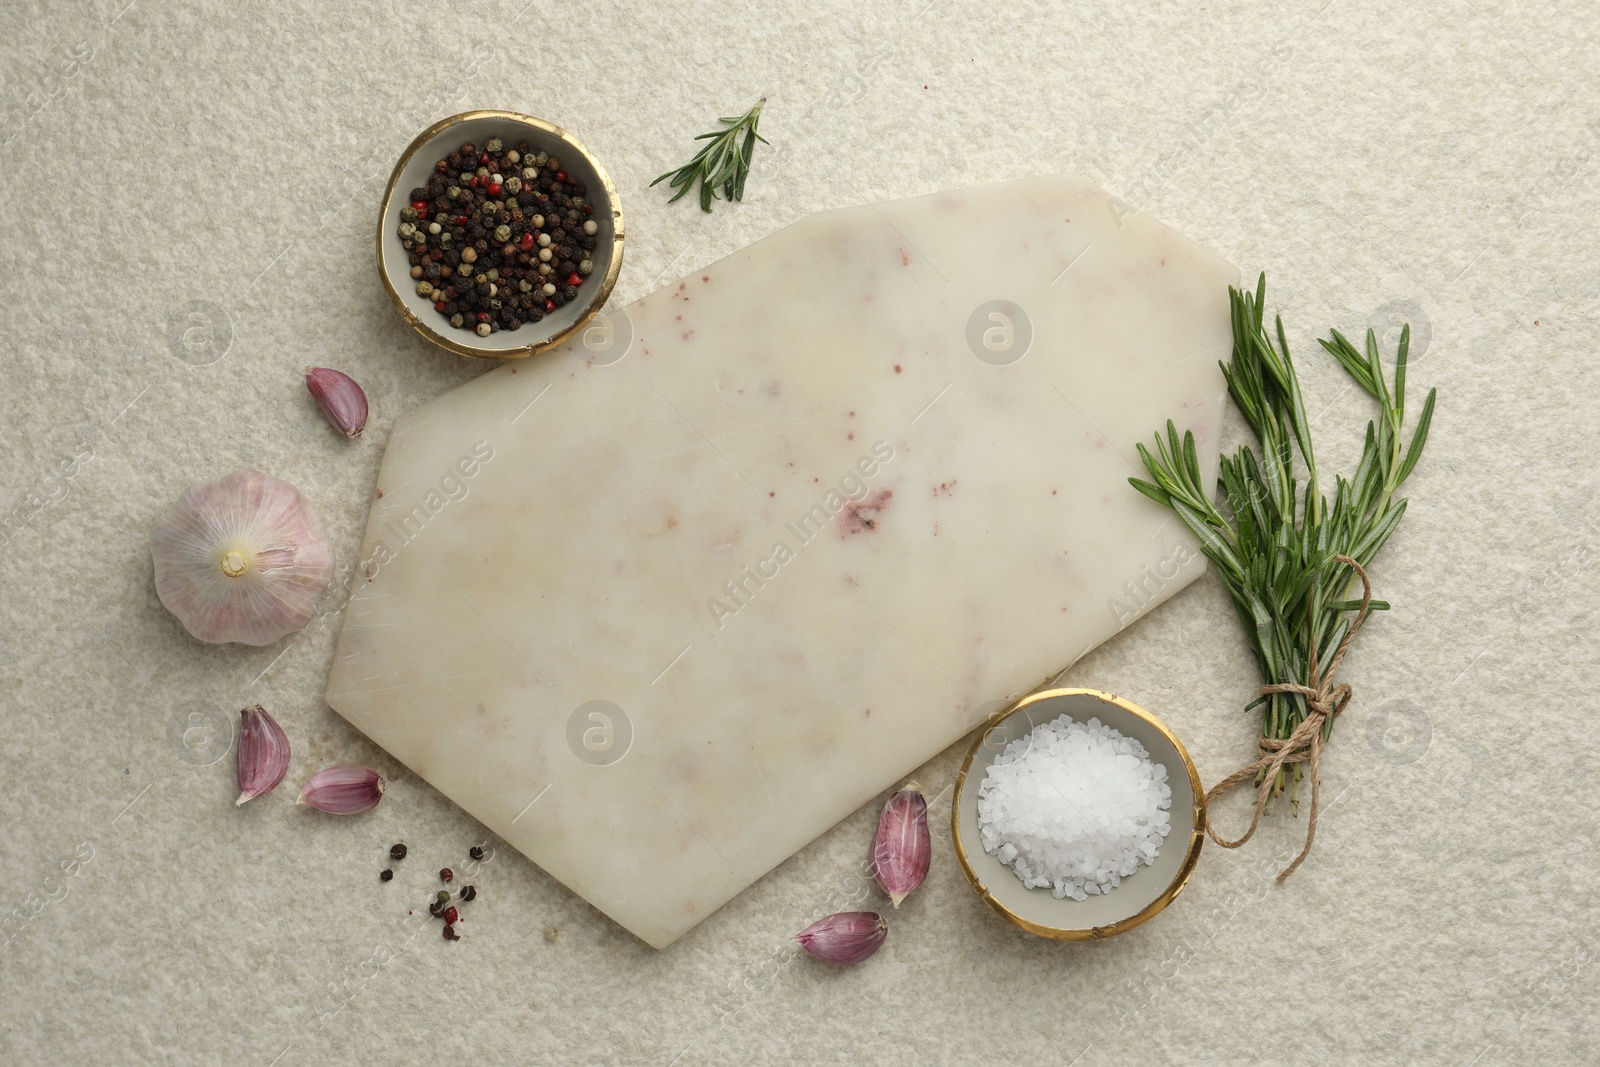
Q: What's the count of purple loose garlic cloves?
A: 5